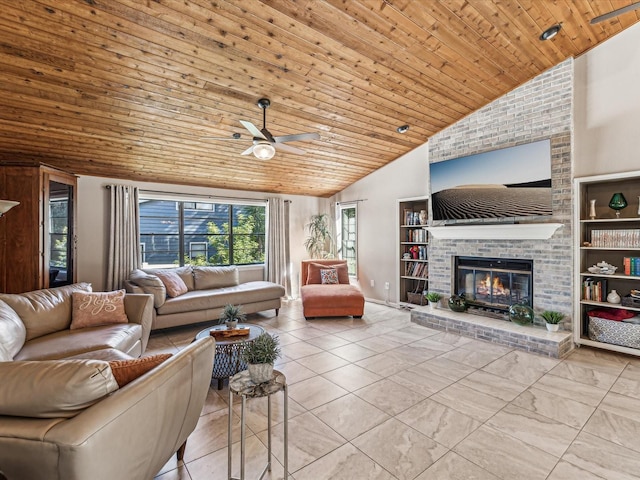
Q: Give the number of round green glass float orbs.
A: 2